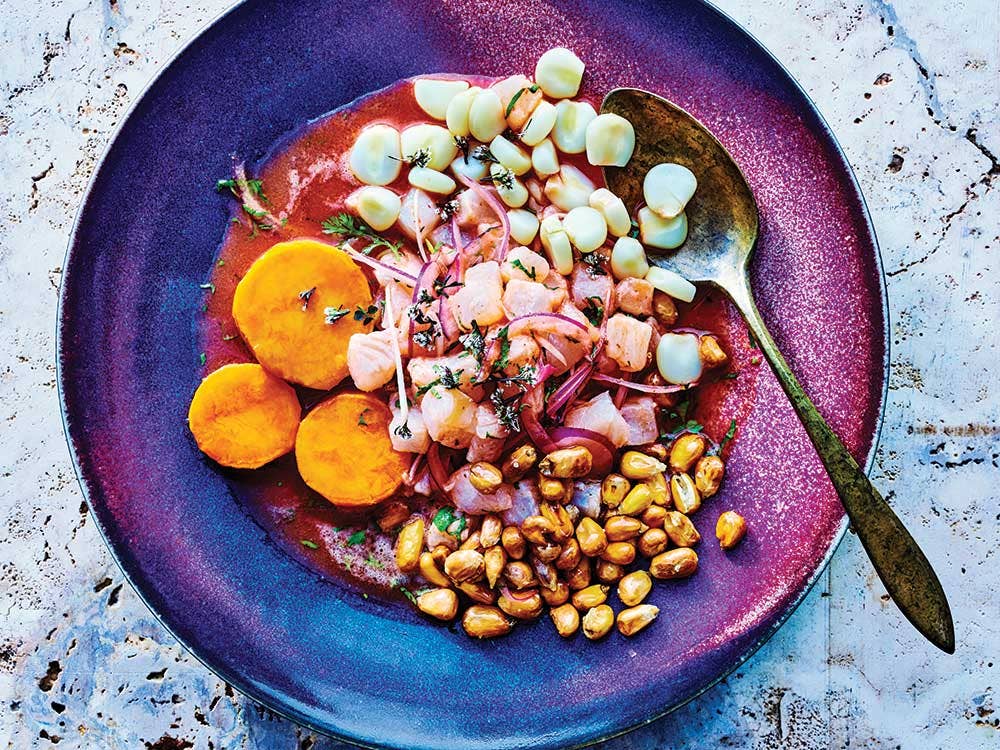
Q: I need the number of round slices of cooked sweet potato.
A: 3